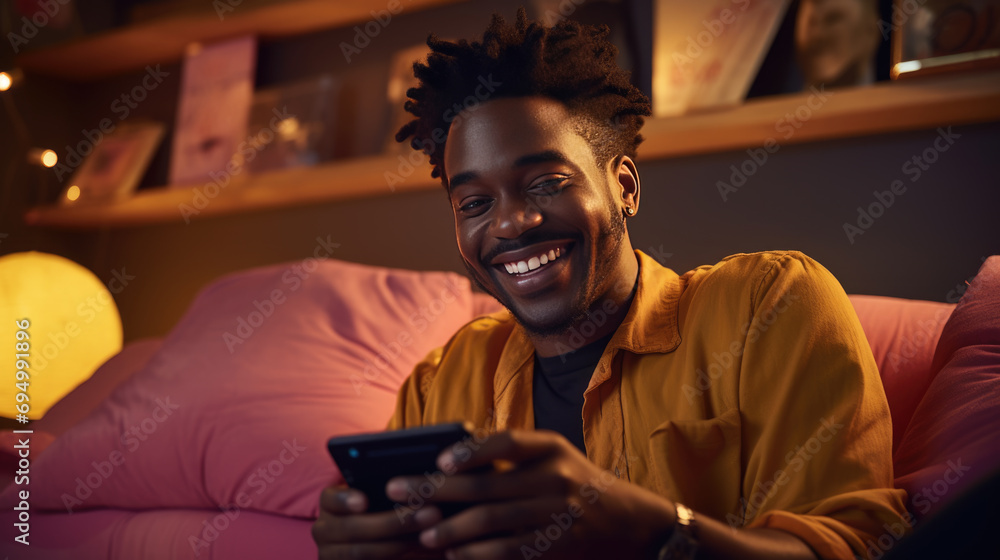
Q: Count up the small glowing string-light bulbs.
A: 3